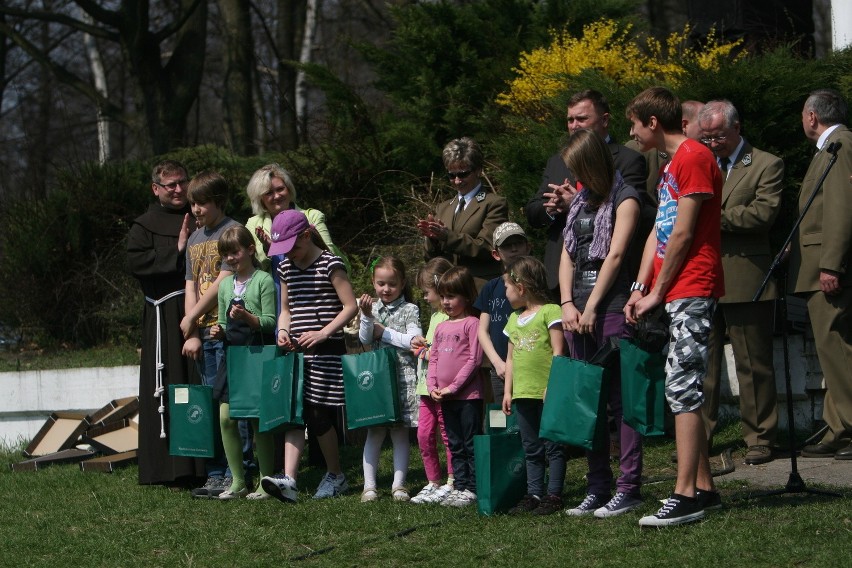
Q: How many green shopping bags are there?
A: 8